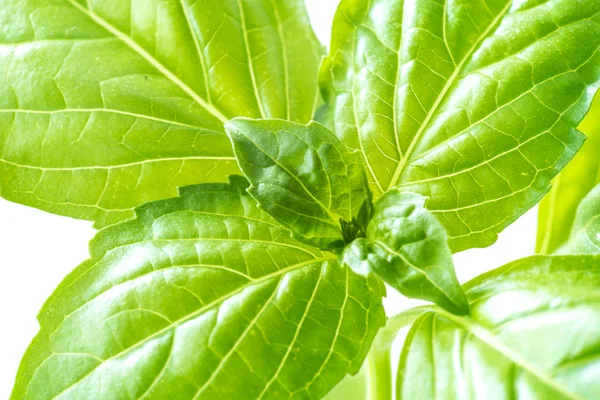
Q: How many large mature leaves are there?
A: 4